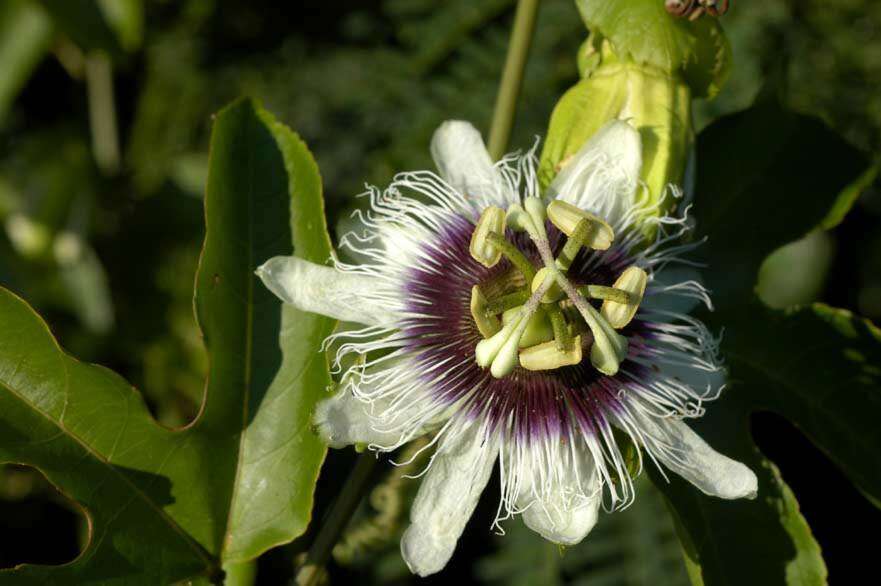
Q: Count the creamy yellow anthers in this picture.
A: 5